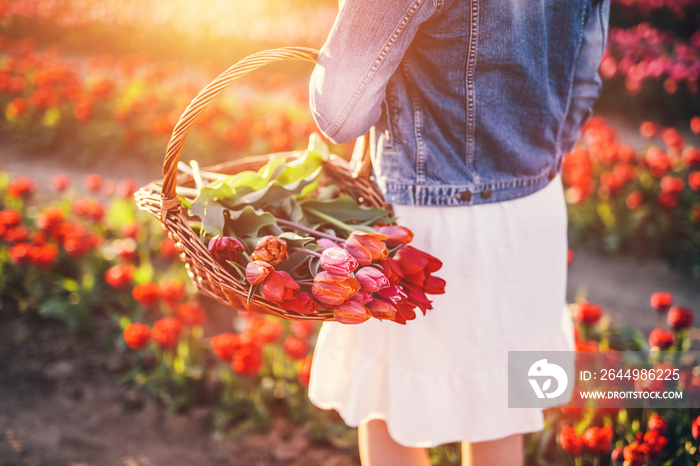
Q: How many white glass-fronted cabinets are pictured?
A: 0